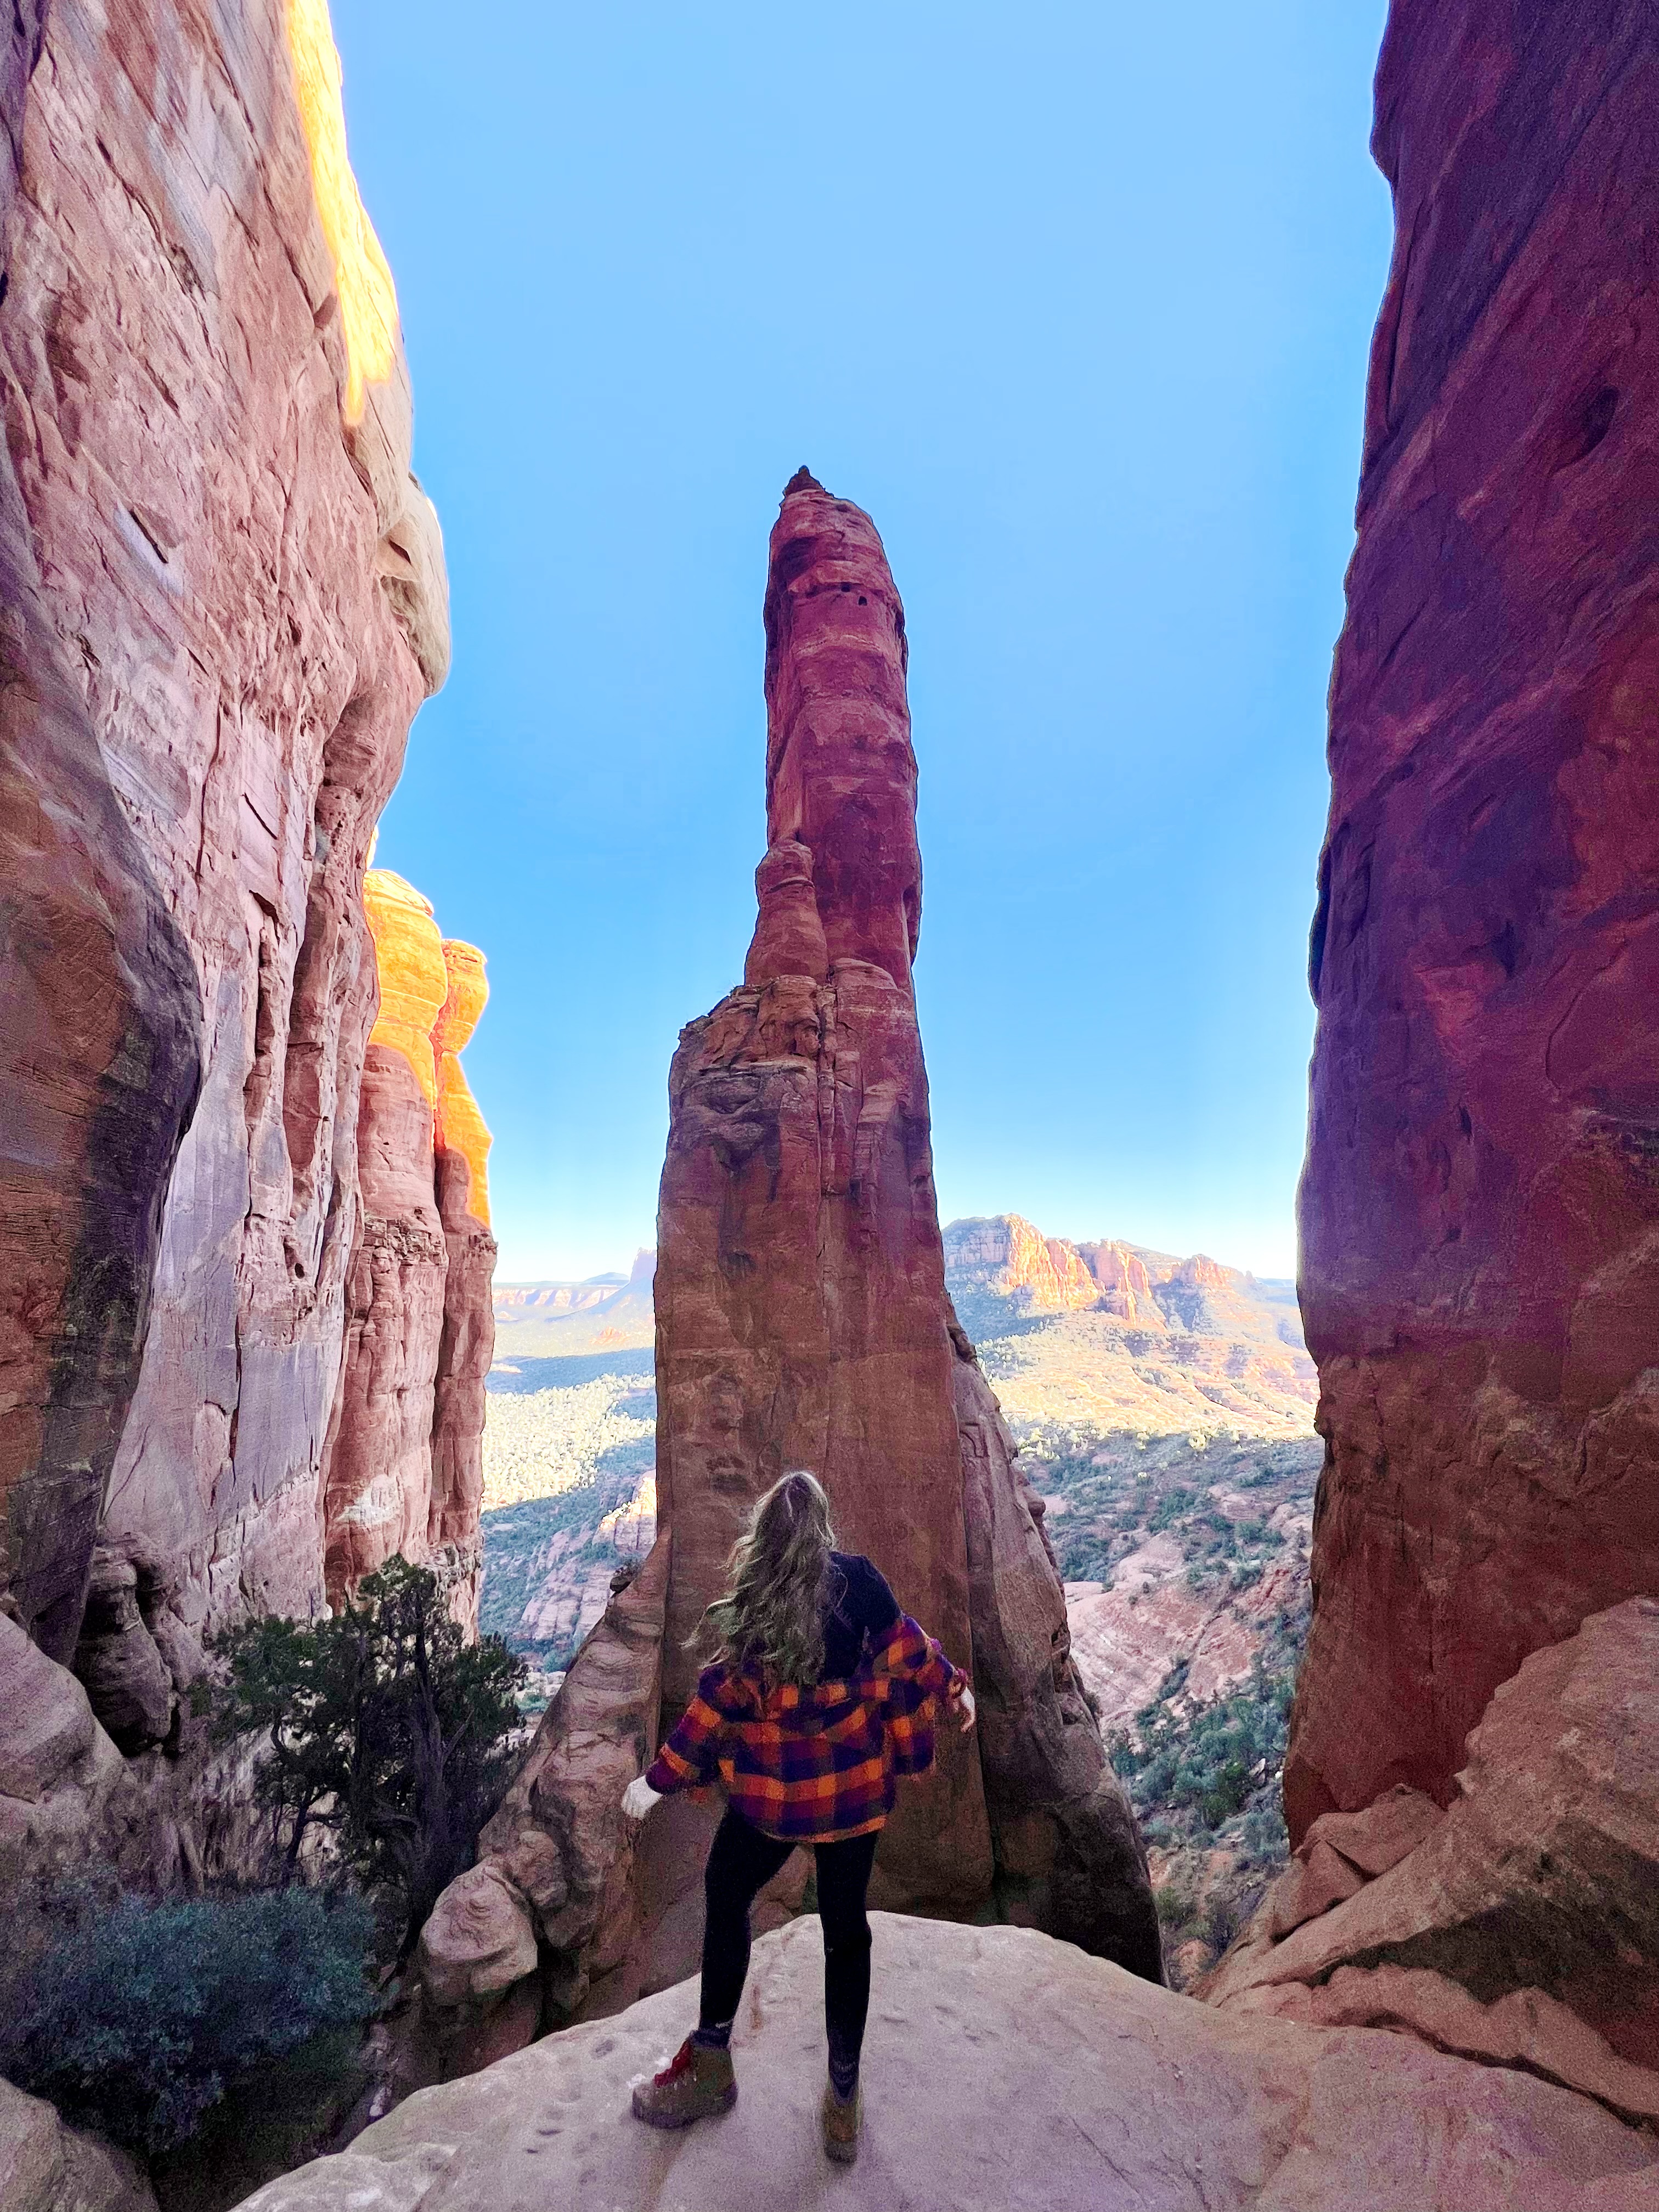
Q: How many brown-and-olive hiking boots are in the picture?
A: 2